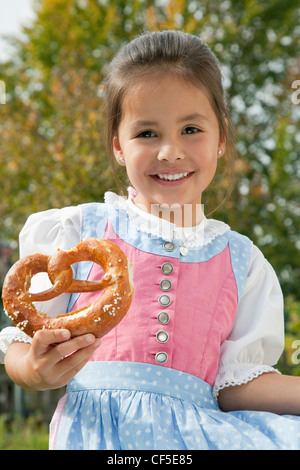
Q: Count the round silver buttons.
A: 7